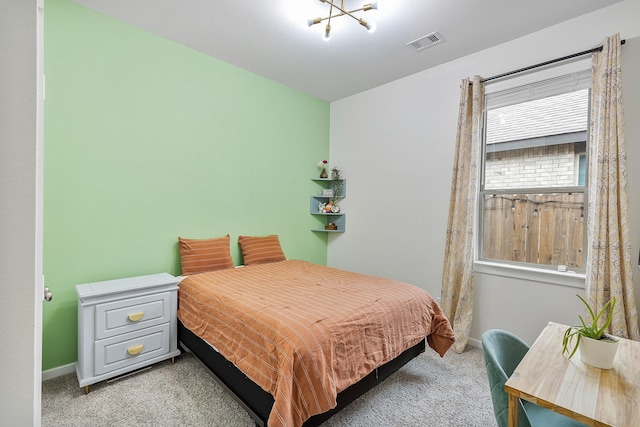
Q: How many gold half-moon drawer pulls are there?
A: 2